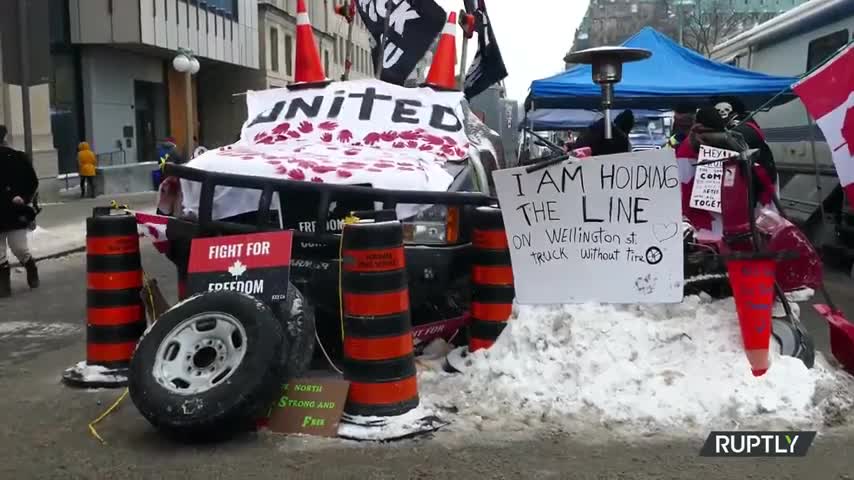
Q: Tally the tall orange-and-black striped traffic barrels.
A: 3